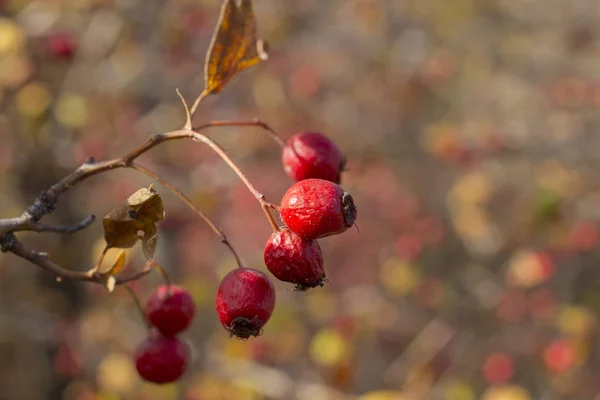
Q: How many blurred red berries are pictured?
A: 2